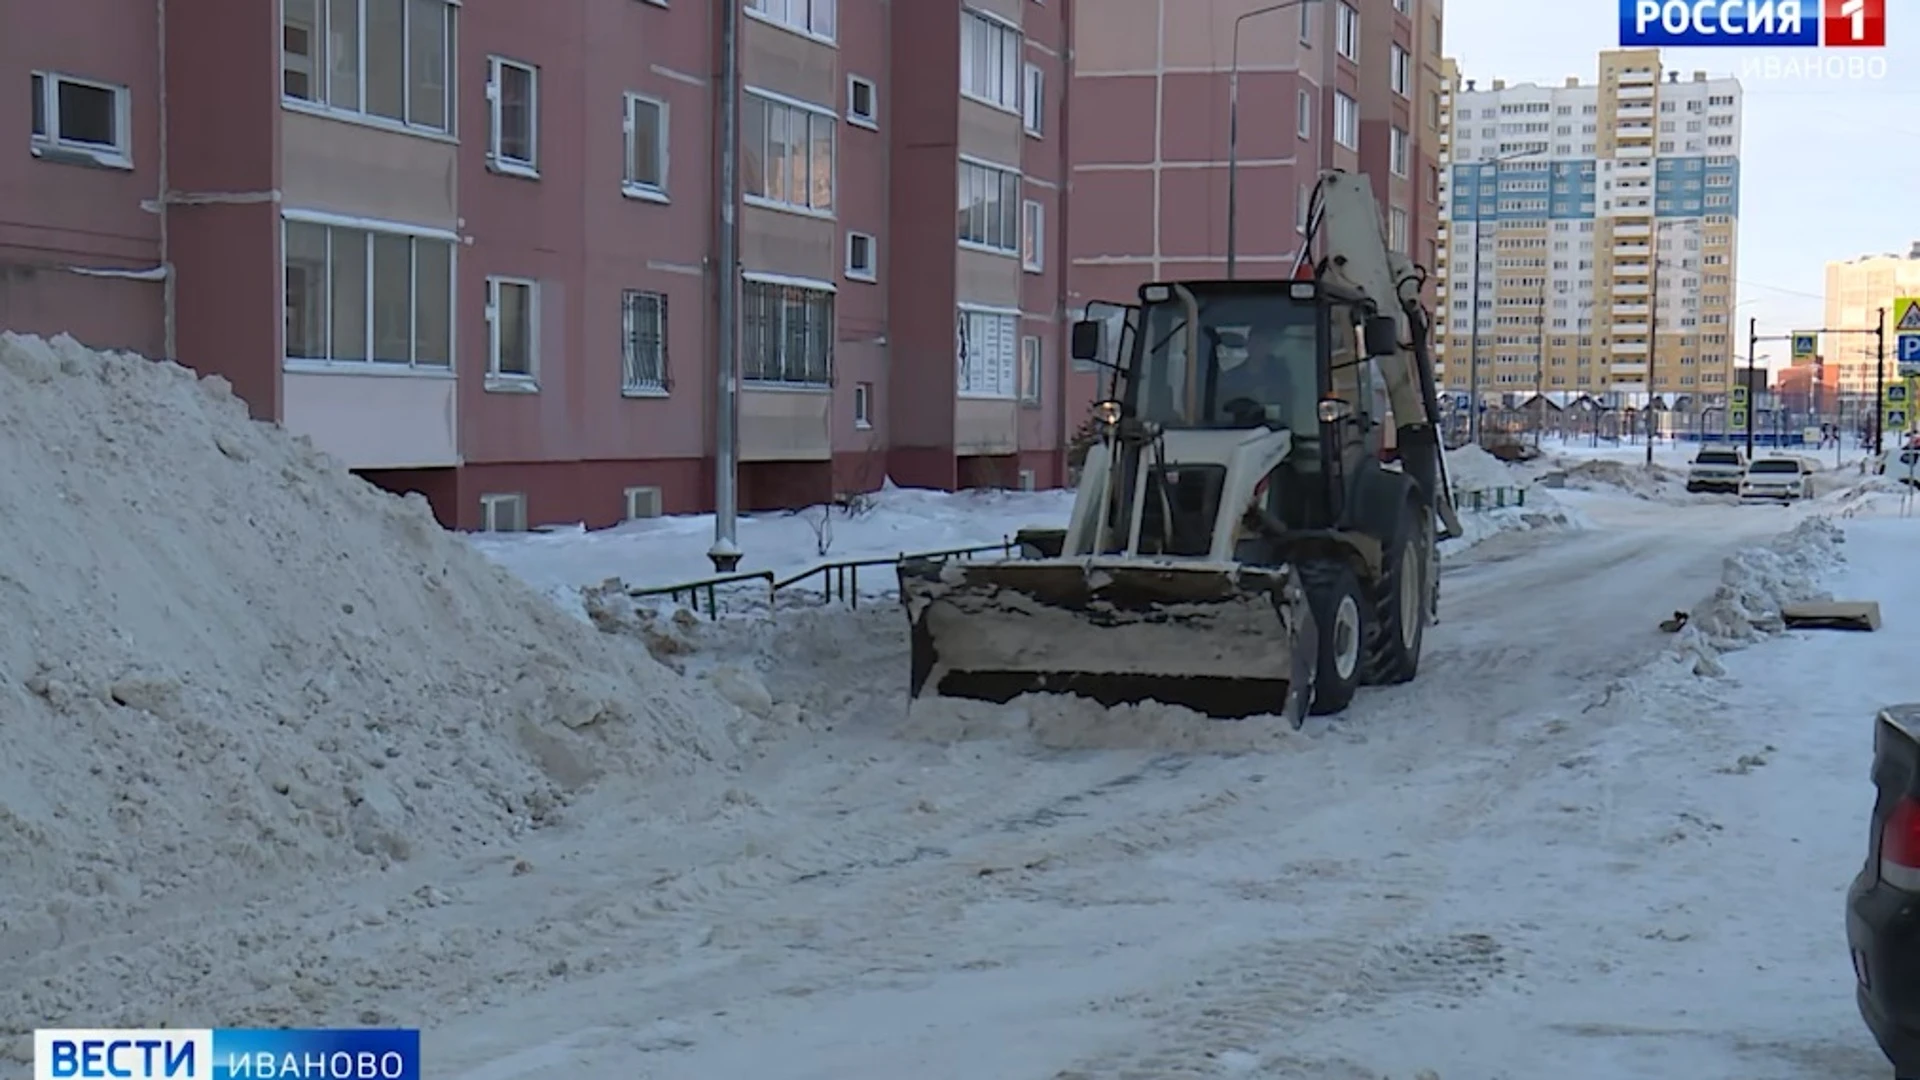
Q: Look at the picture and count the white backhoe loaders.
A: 1